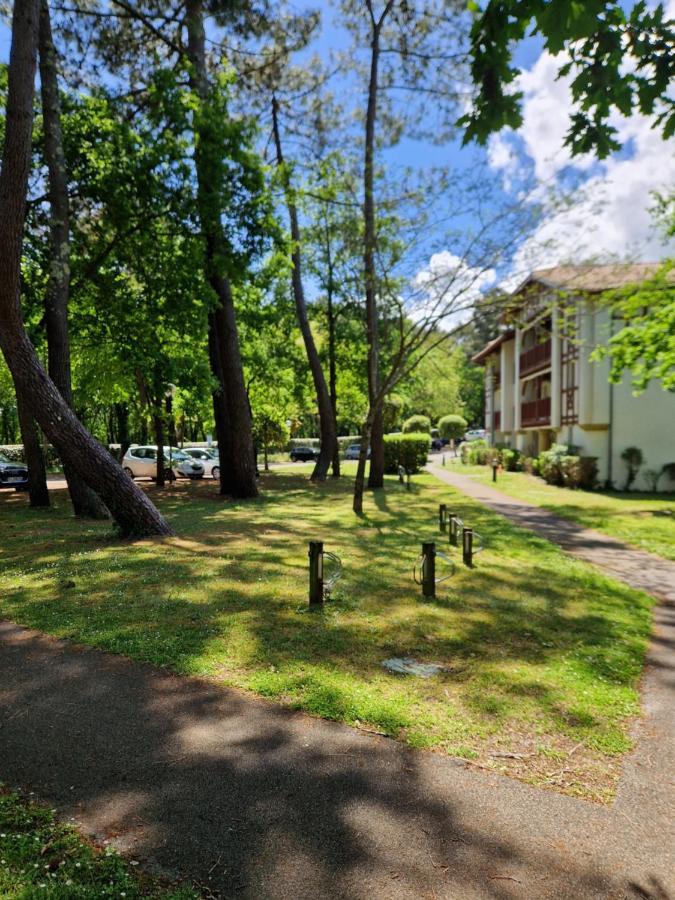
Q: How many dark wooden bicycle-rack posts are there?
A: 5